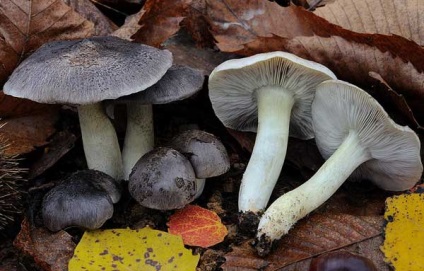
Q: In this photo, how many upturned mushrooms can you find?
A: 2